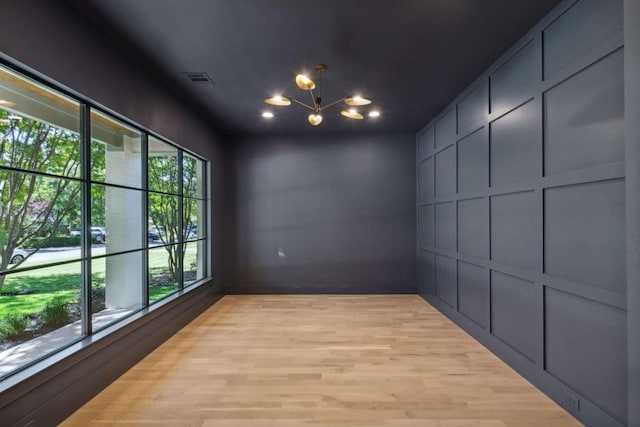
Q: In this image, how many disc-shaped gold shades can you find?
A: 5